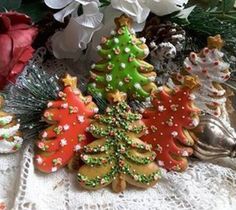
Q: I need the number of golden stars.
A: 5